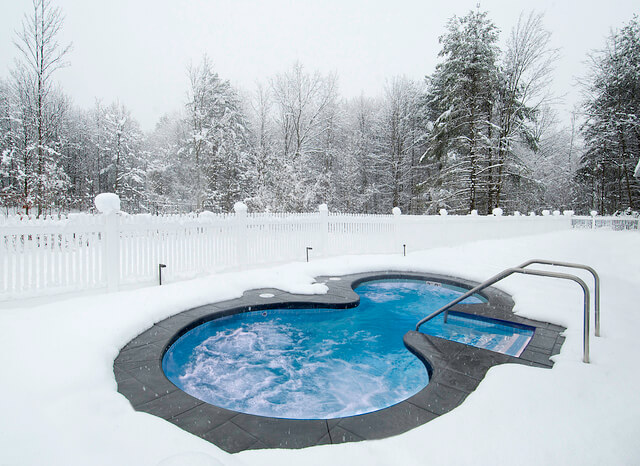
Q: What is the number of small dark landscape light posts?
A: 3